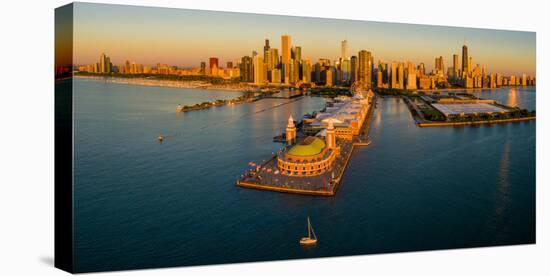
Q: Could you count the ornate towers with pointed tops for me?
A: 2